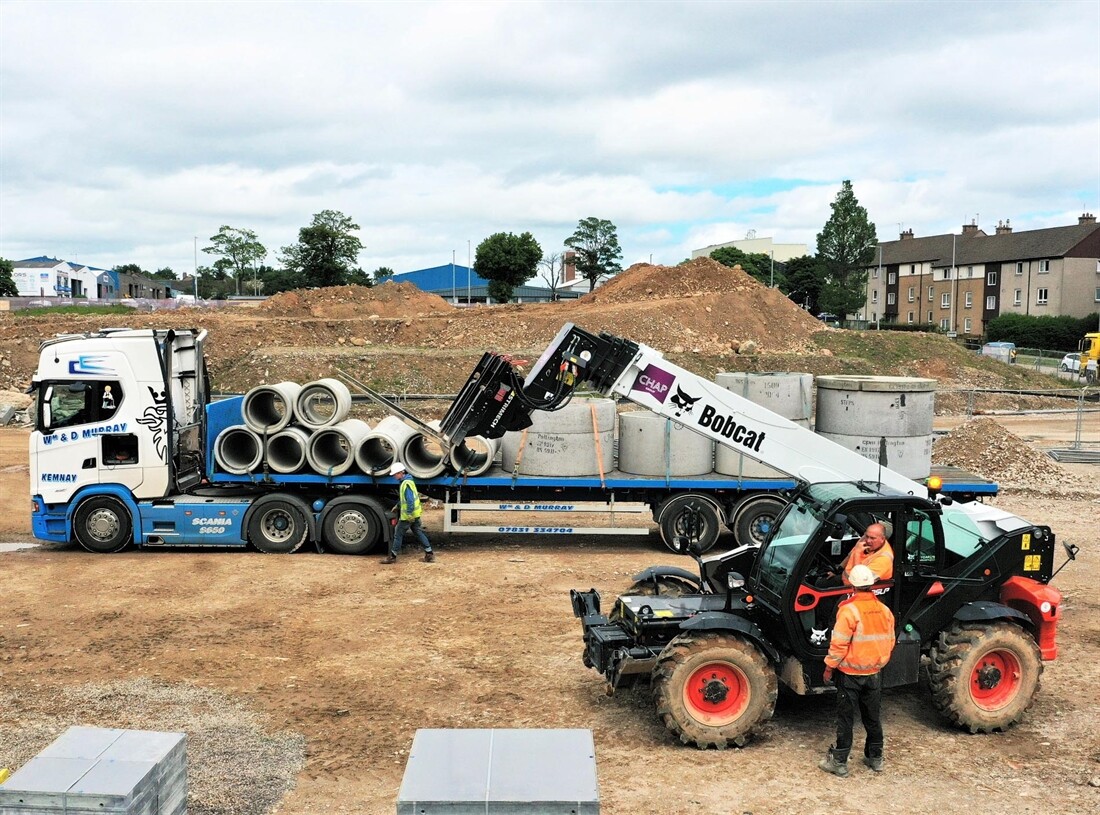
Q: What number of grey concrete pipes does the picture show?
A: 8